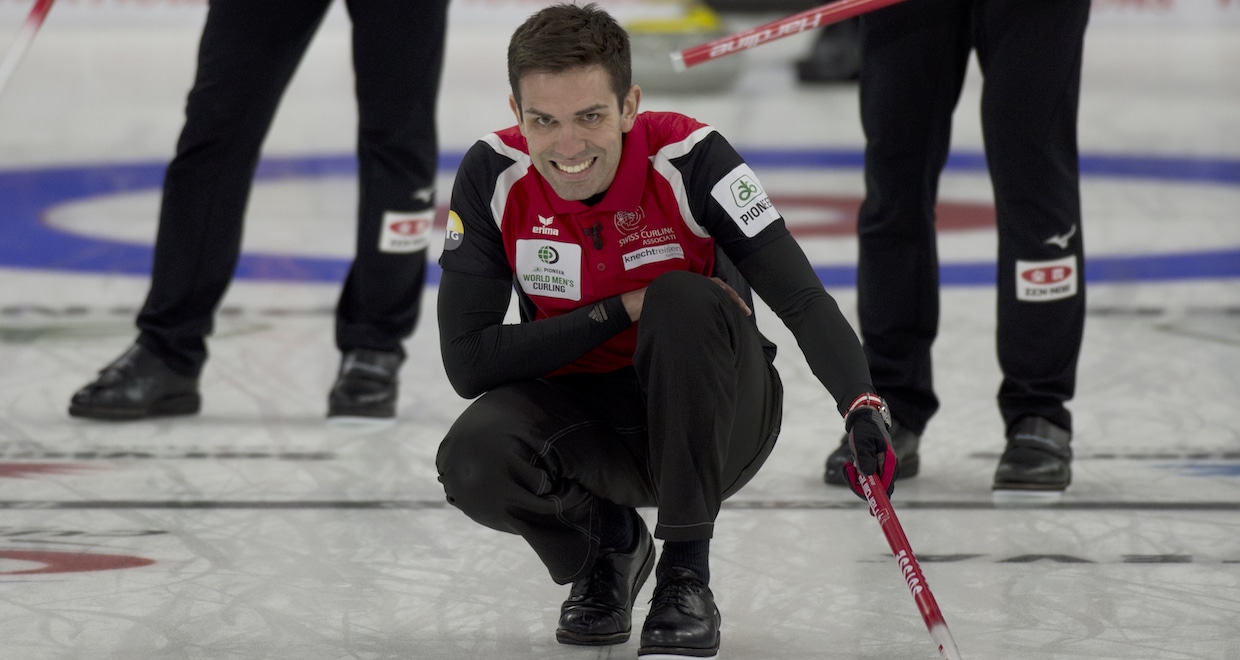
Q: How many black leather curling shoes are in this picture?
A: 6